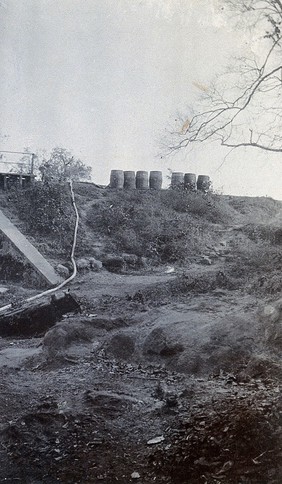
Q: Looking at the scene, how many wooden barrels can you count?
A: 7